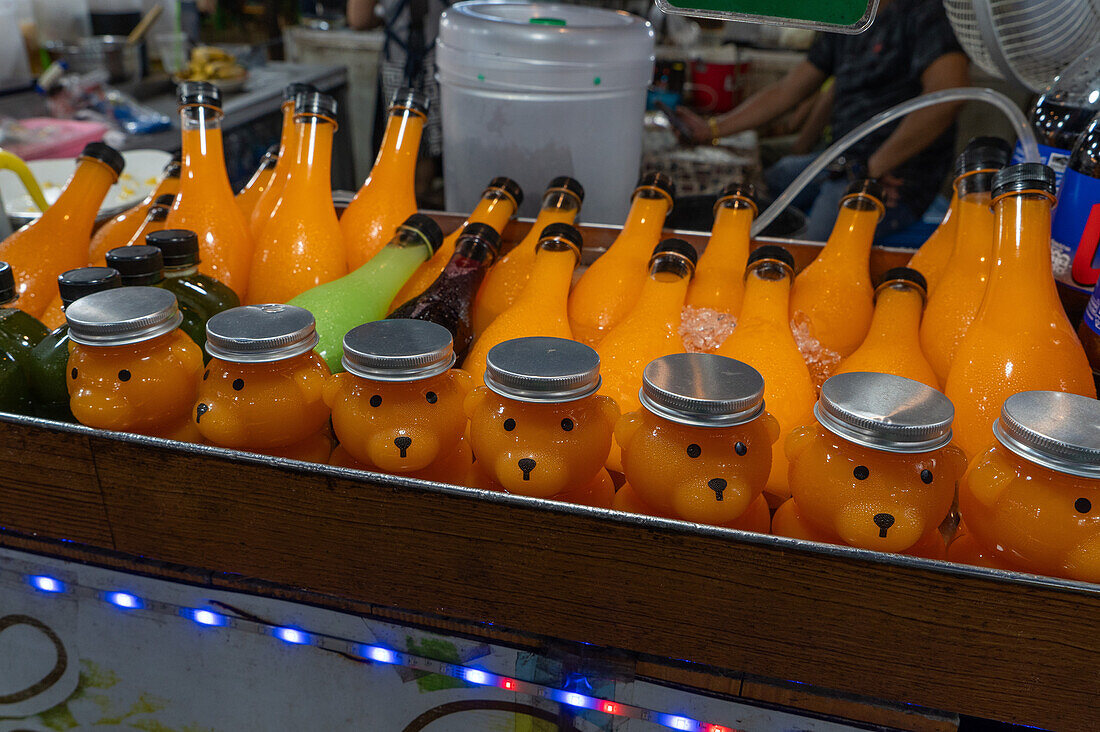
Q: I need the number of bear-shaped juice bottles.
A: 7